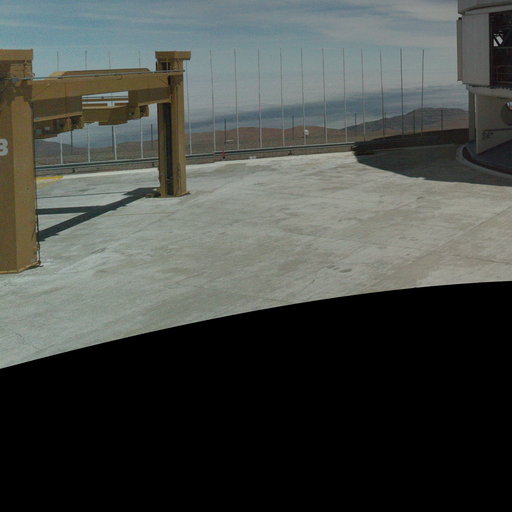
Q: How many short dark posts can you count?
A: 9